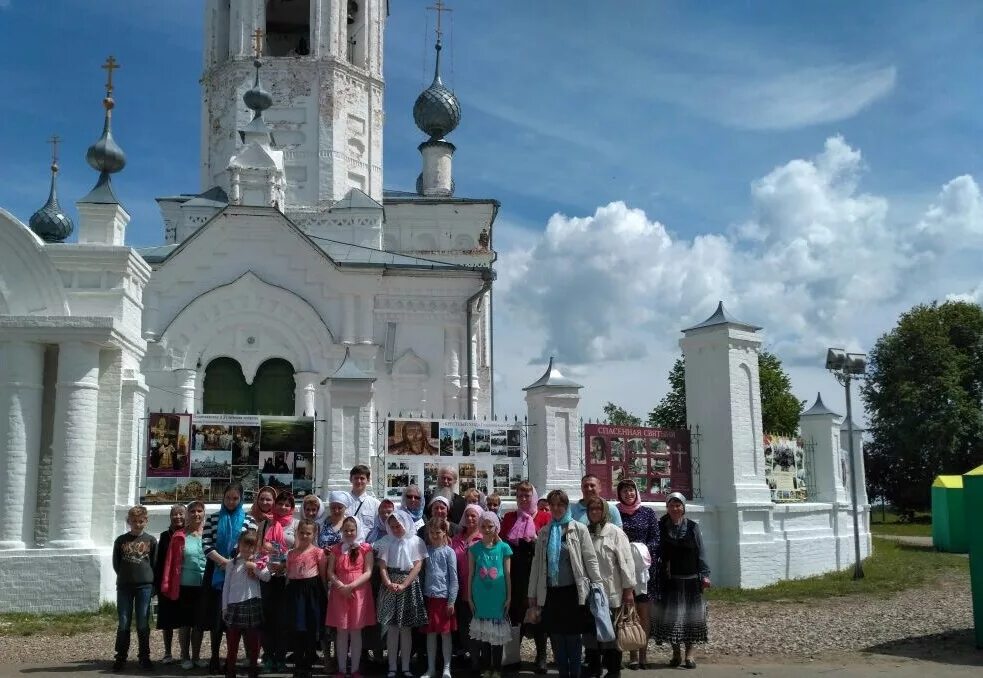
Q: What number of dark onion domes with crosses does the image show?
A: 4